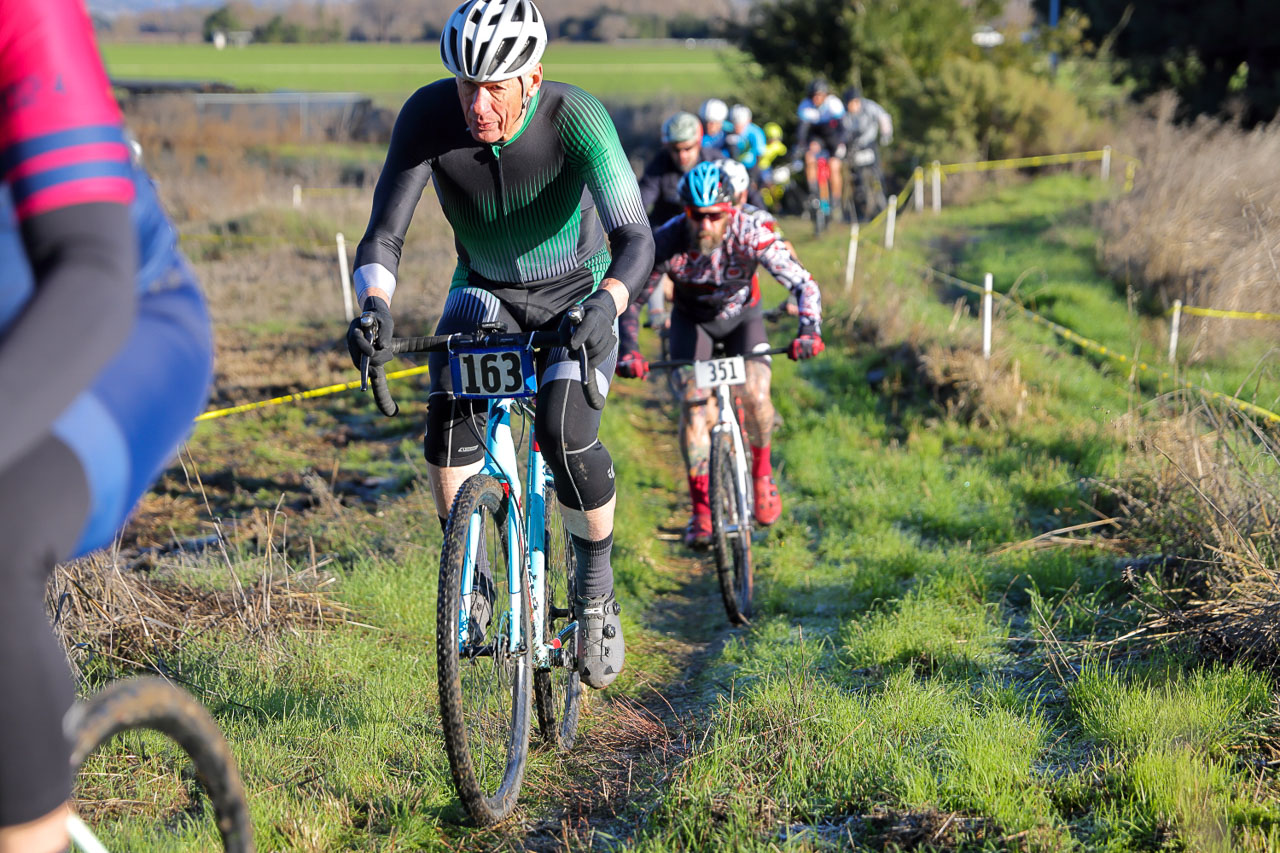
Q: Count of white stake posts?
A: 9